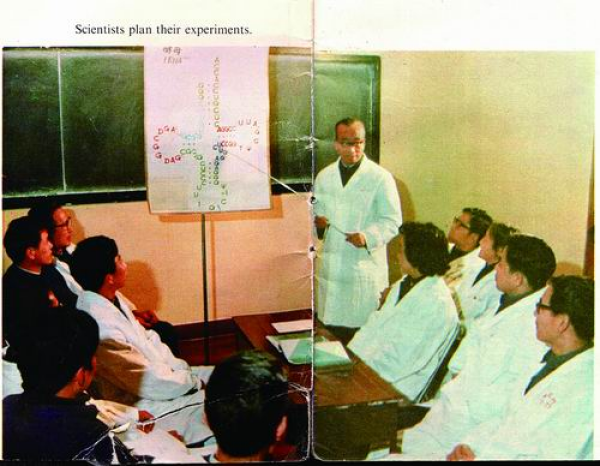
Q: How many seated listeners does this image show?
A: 10